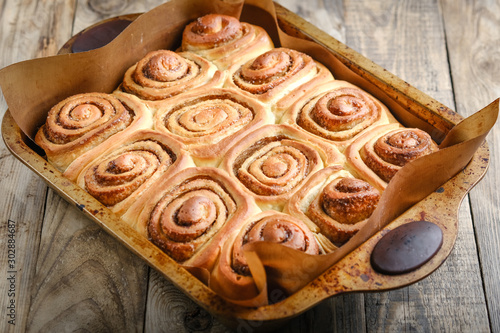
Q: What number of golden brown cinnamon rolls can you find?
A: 12